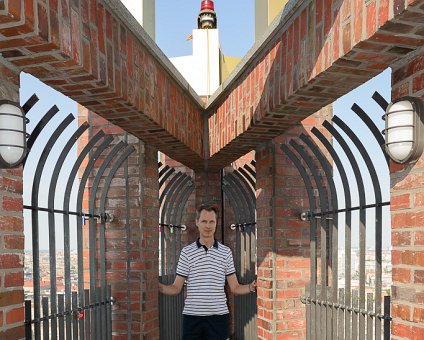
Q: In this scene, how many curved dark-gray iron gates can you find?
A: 4